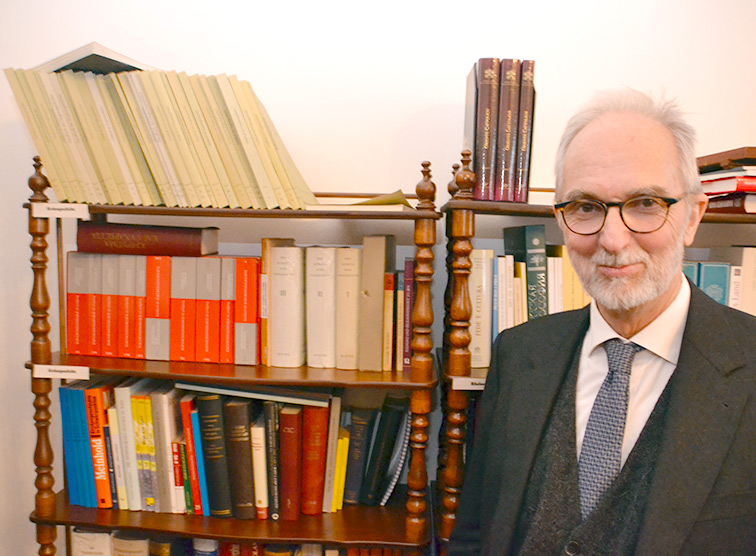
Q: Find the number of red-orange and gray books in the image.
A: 10